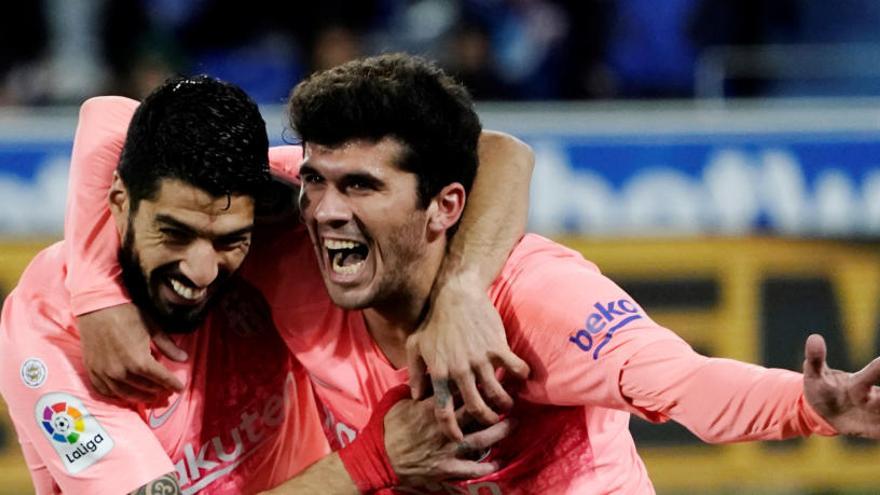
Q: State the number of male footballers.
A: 2